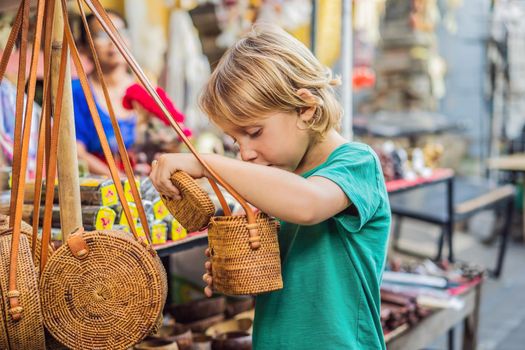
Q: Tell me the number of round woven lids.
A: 1